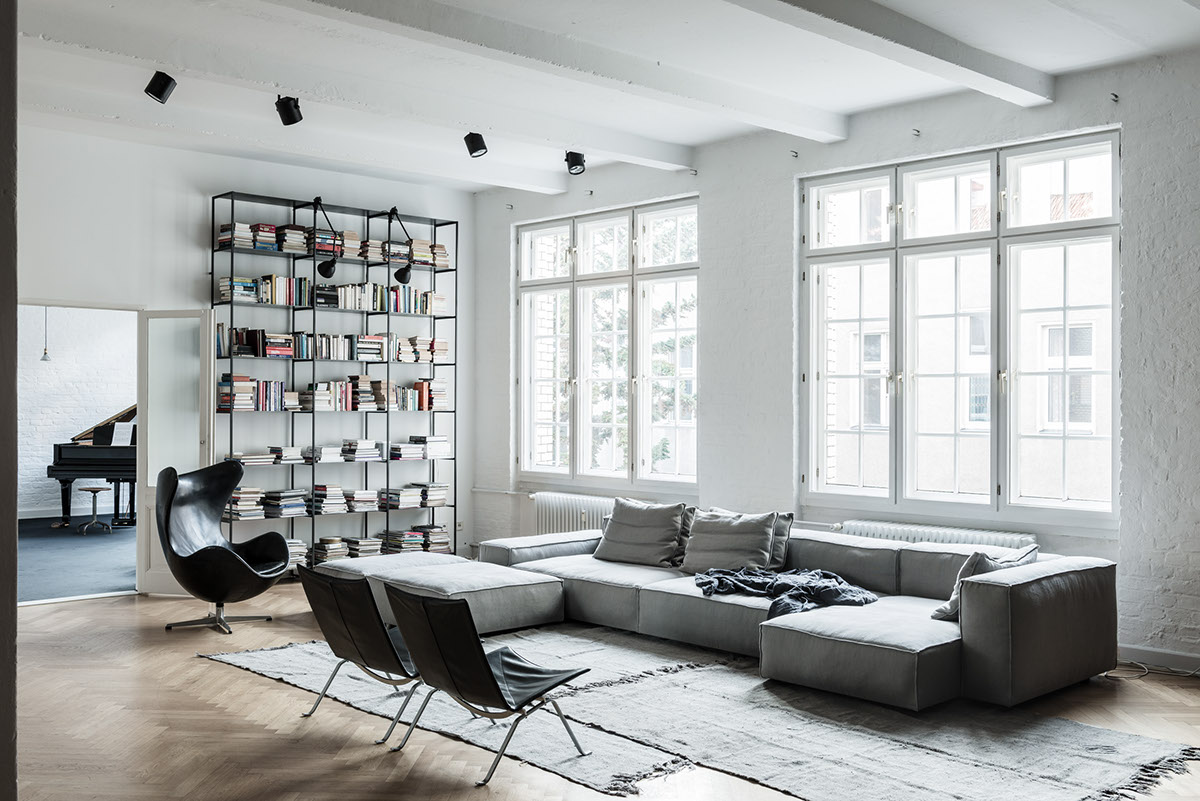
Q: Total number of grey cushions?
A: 5